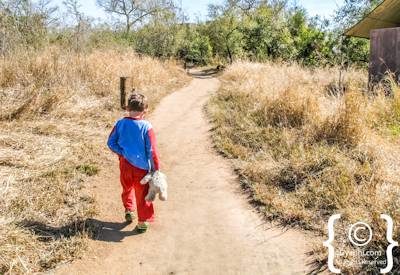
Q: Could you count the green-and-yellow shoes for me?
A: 2